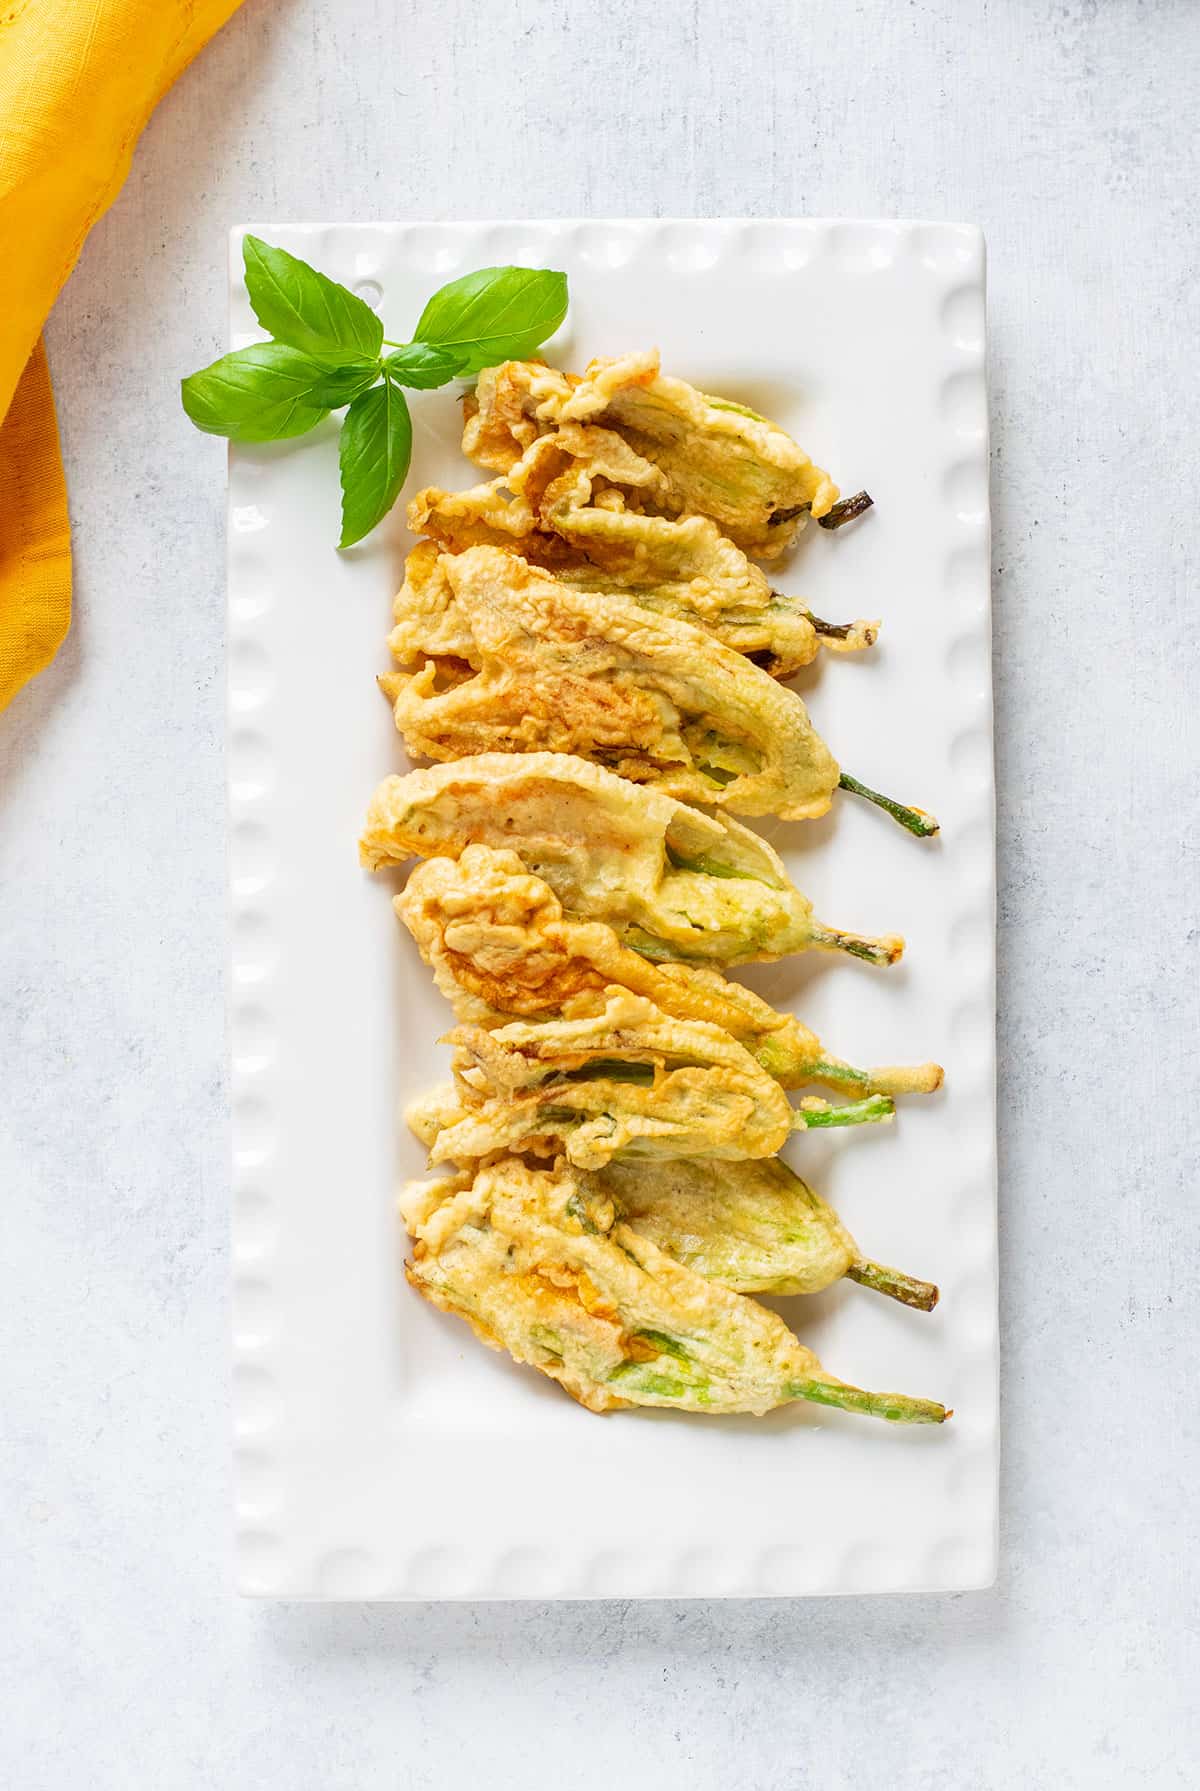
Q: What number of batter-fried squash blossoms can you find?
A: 8